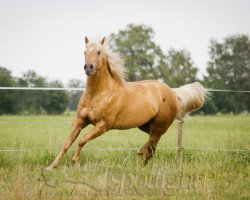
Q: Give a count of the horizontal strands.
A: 3